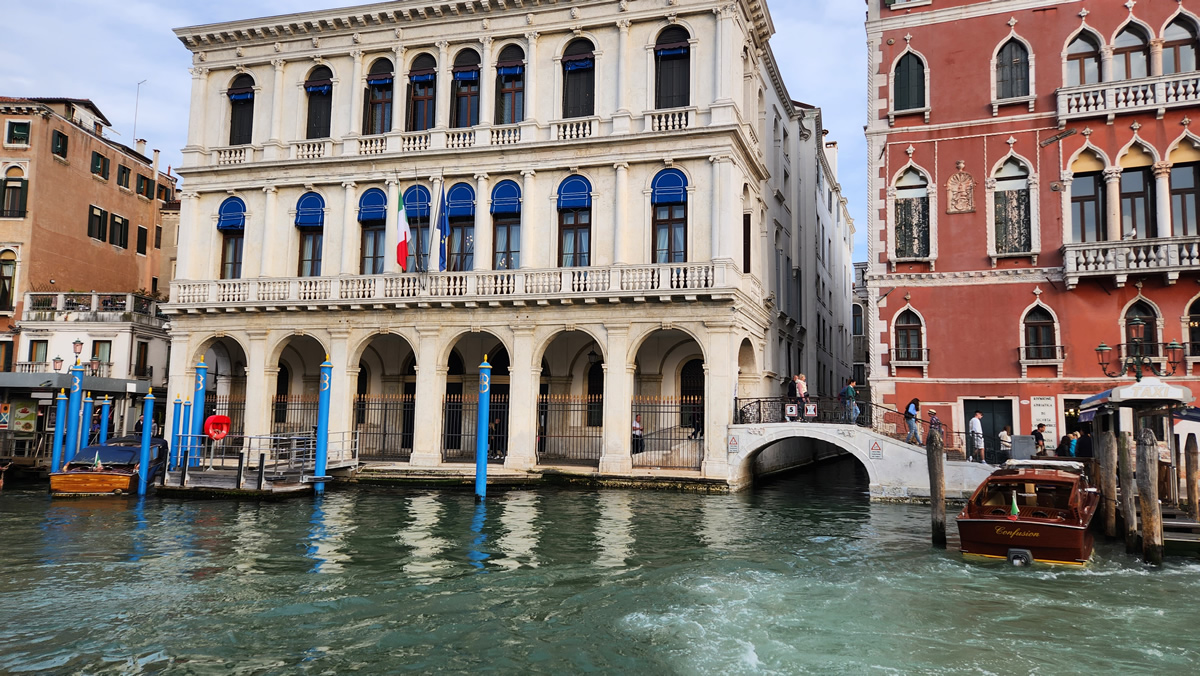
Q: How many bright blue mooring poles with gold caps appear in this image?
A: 10